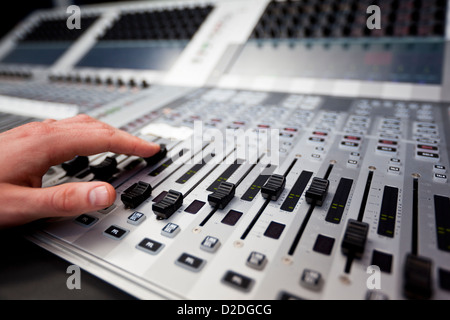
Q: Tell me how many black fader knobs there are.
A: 10